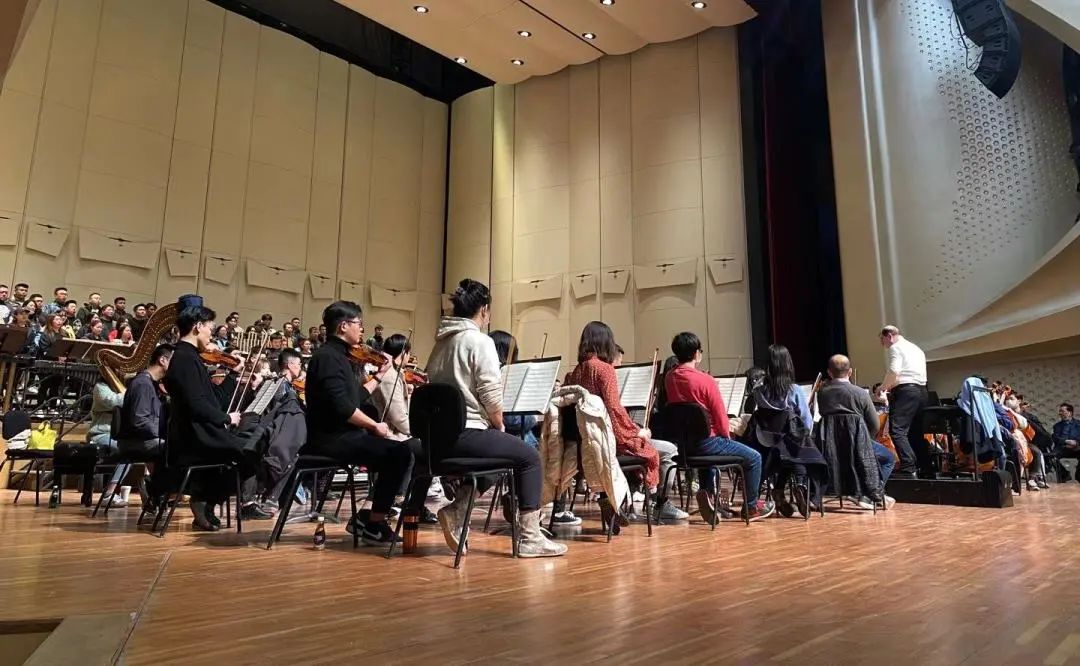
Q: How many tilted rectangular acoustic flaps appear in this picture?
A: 14